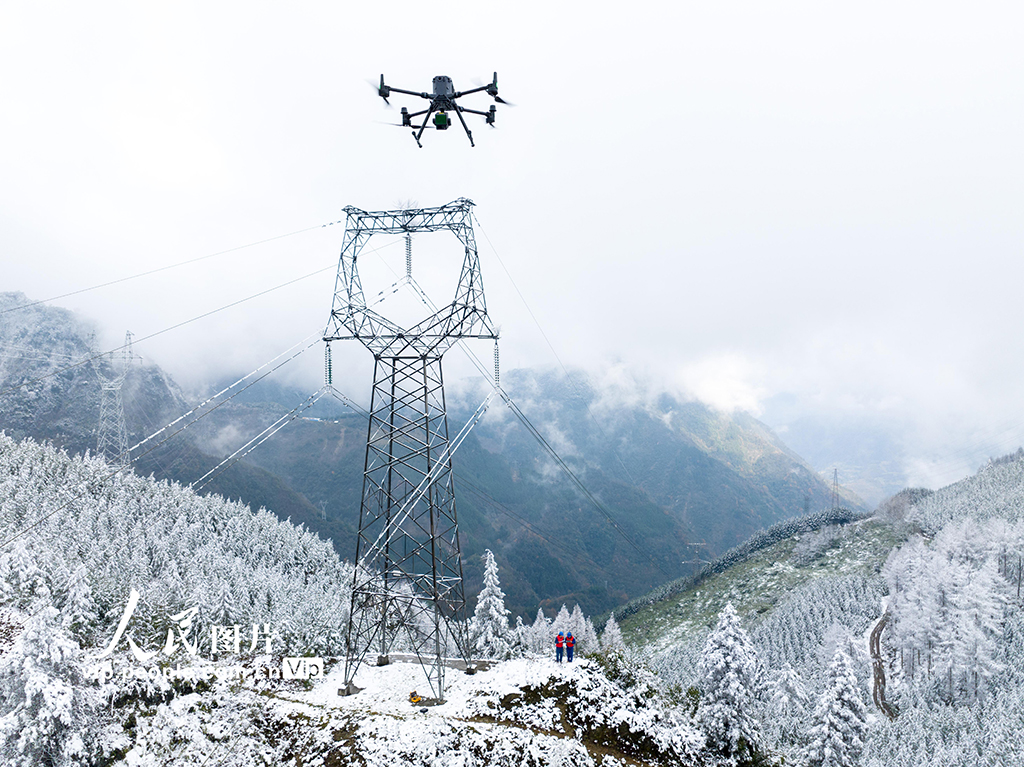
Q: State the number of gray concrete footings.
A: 3